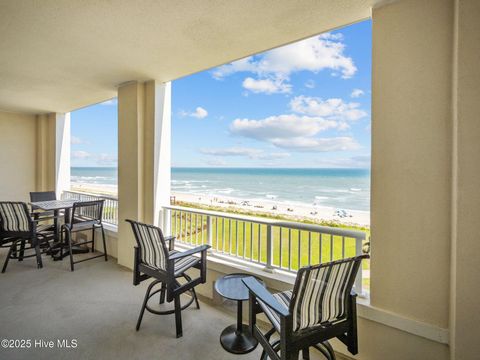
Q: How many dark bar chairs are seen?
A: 5